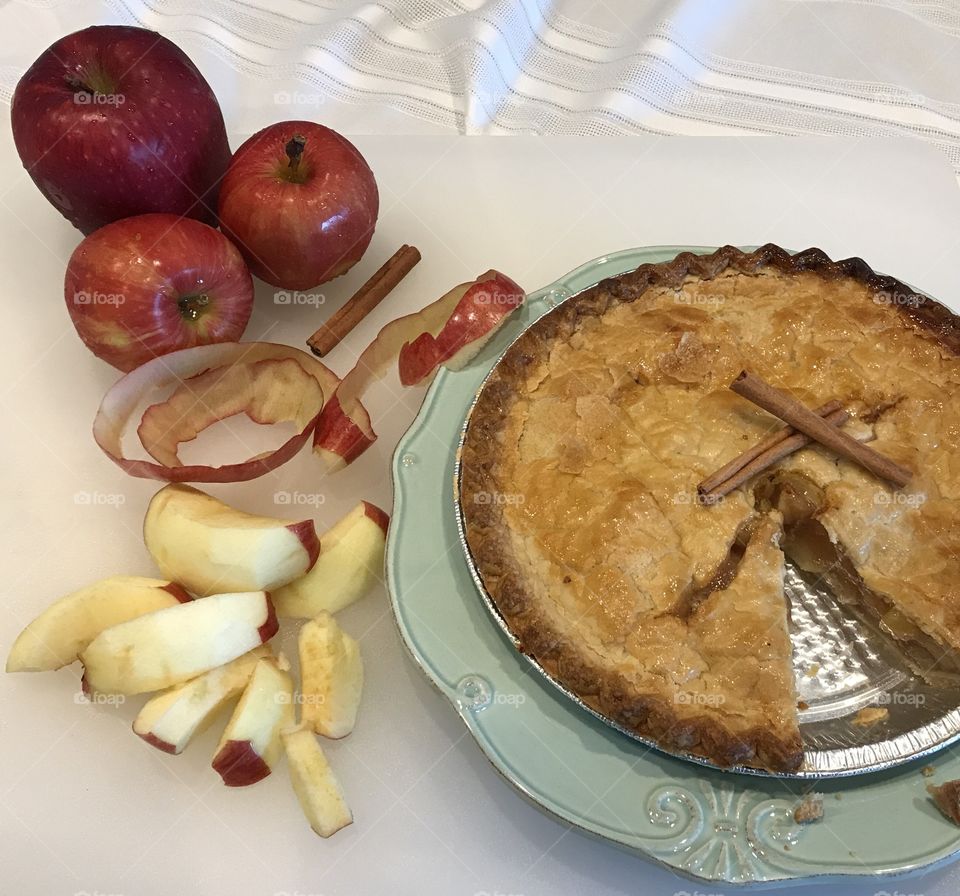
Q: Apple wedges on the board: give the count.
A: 8